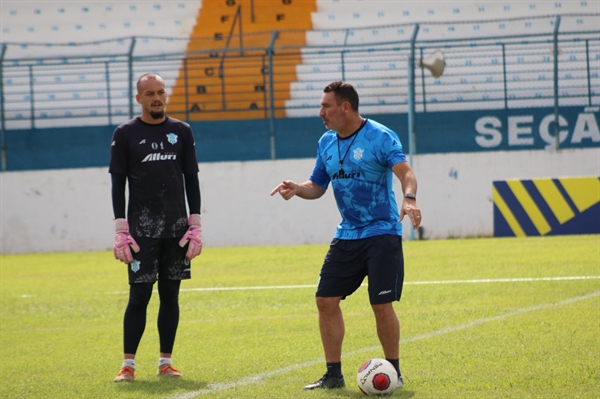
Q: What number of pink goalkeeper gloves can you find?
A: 2